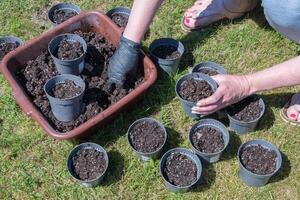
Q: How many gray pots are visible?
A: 14